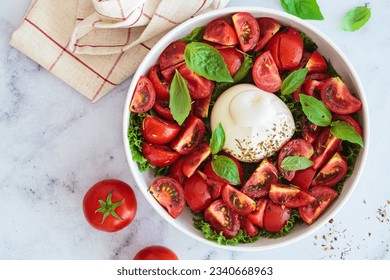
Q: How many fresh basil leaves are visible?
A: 10